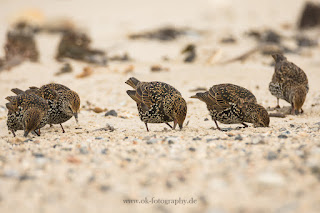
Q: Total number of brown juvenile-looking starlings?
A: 5